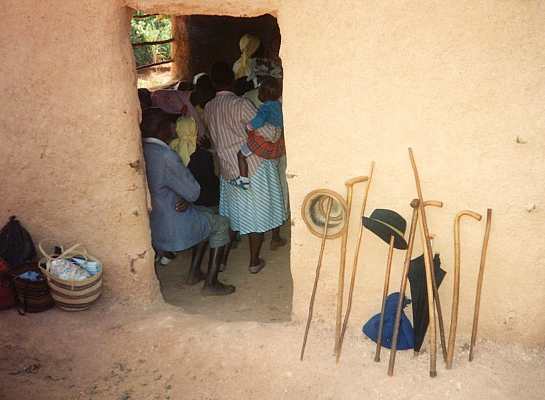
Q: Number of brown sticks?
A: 9